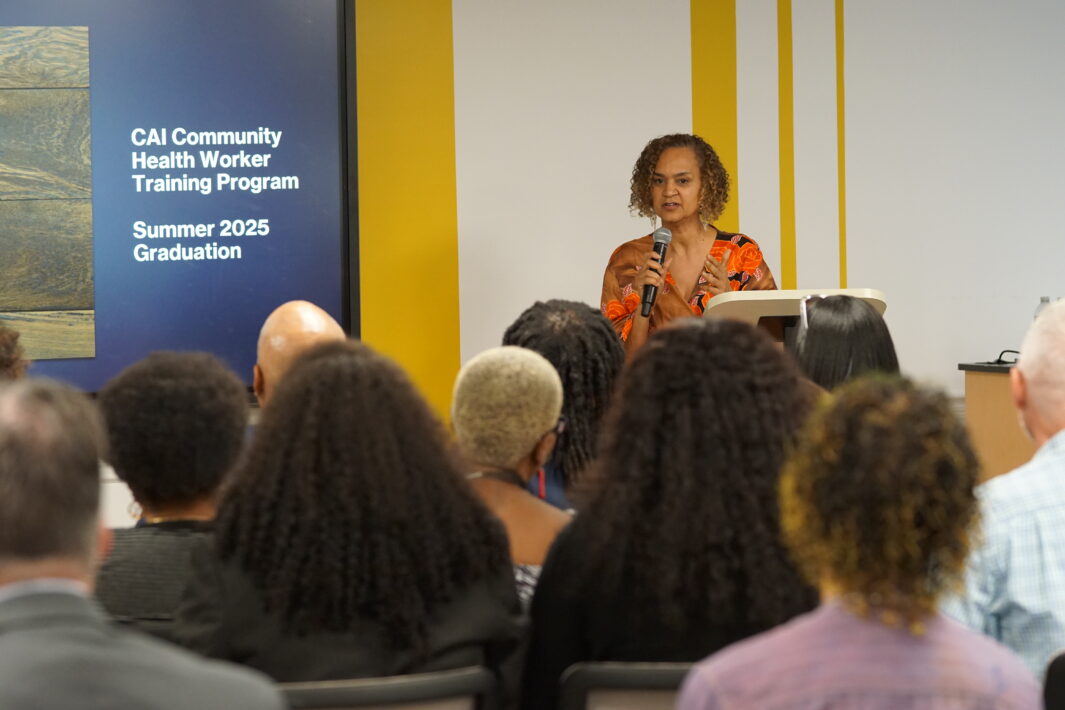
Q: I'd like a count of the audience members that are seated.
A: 11